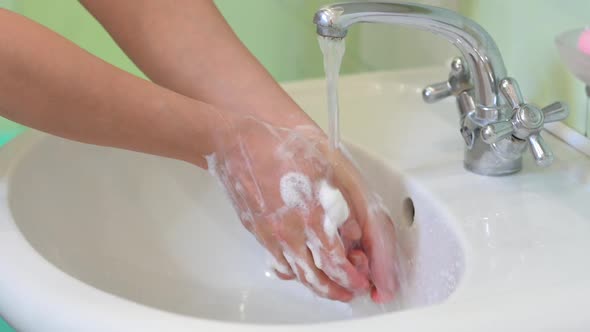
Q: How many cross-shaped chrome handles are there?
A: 2